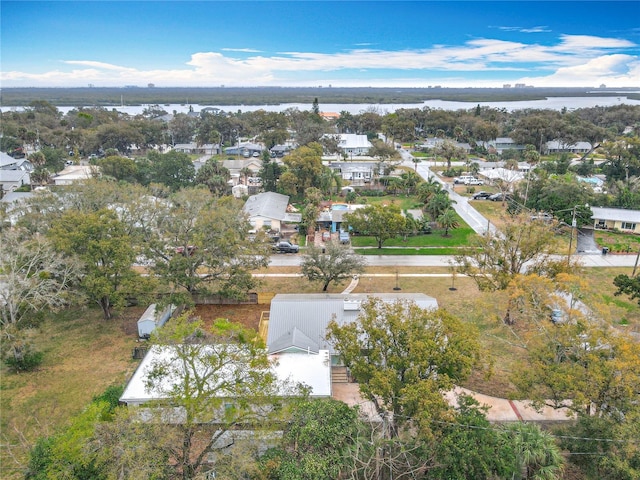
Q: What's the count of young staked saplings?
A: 2